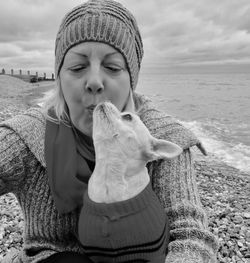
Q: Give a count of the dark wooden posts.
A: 7